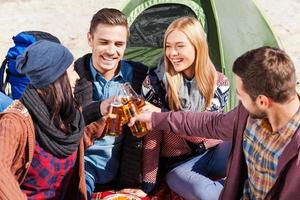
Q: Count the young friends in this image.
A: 4